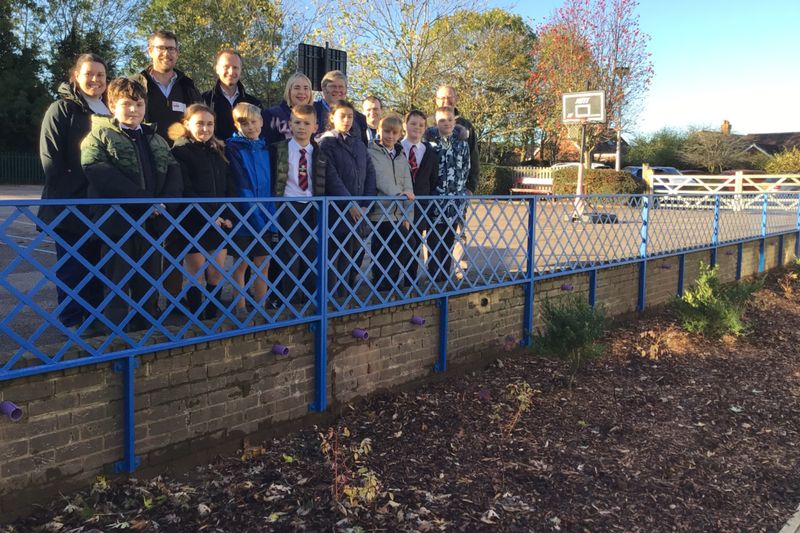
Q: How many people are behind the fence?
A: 15